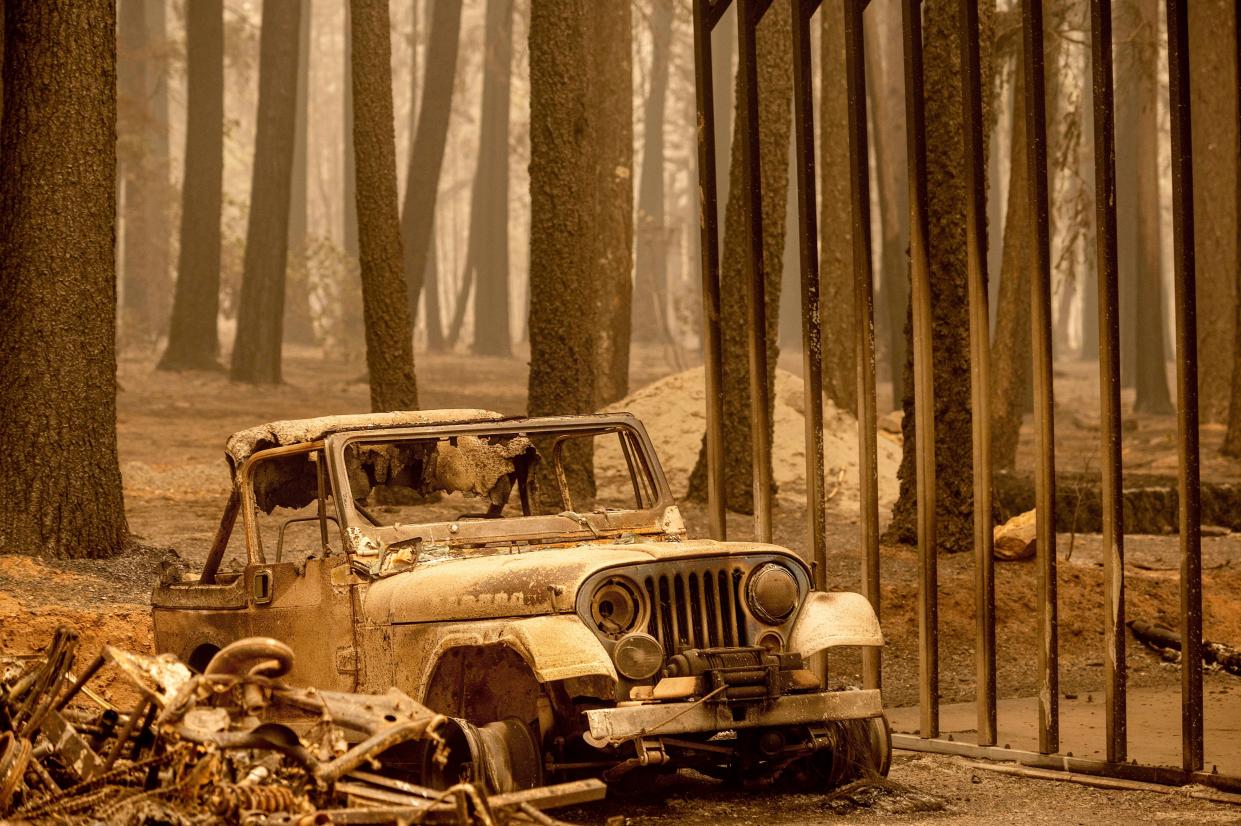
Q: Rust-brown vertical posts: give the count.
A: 9